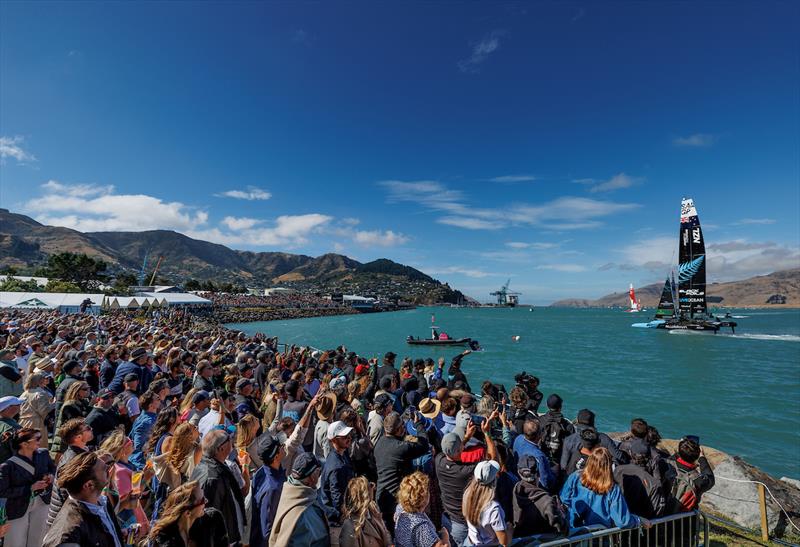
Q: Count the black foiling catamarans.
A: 1